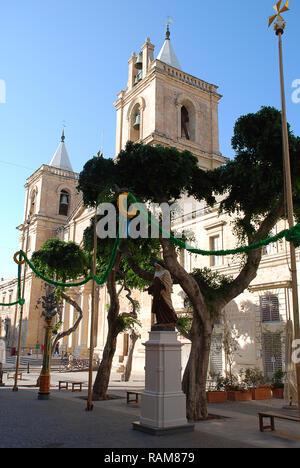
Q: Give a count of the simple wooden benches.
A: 4